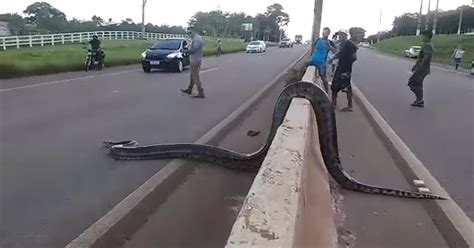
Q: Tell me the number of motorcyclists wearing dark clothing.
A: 1